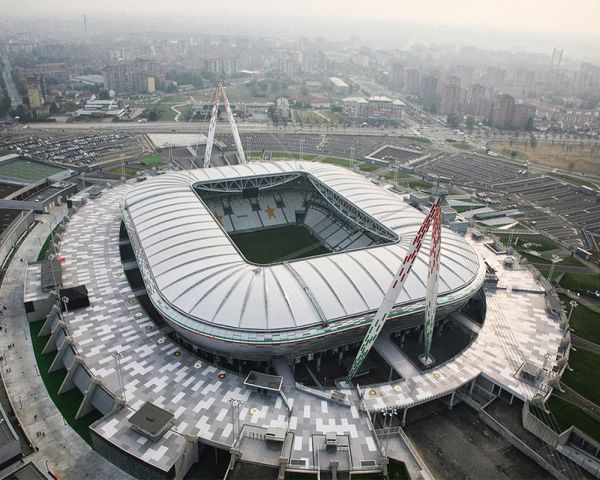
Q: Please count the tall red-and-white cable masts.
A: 2